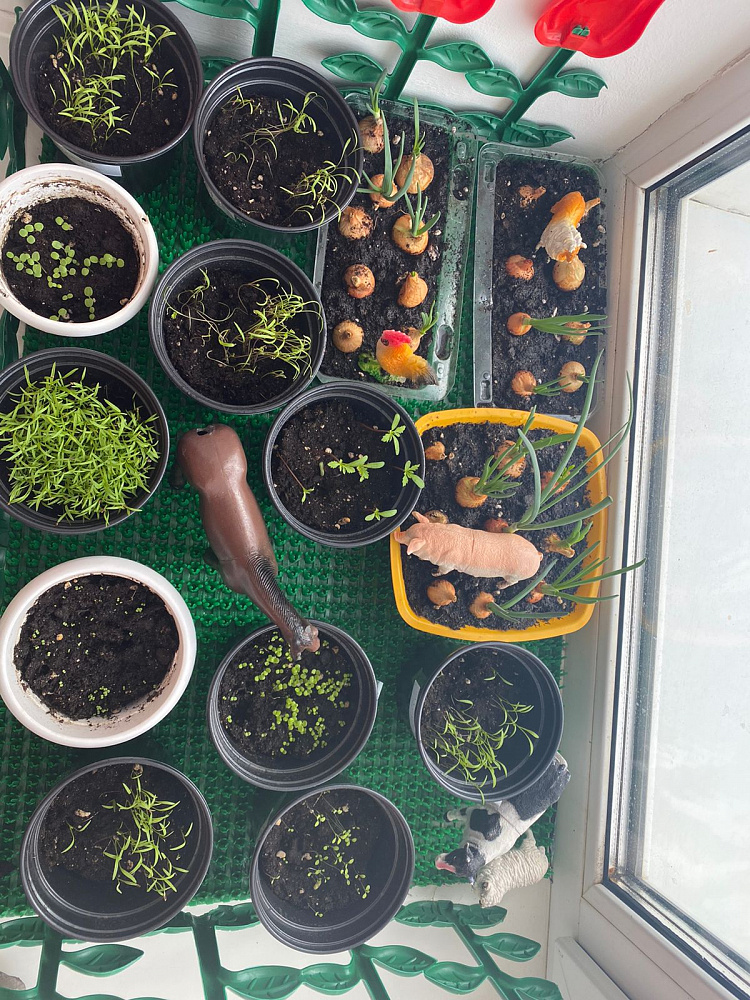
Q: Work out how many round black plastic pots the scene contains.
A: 9